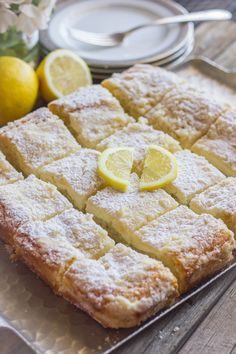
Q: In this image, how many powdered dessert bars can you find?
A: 15